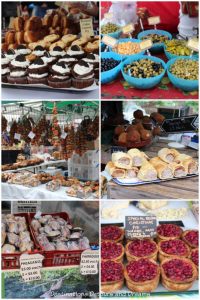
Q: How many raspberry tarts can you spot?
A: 10